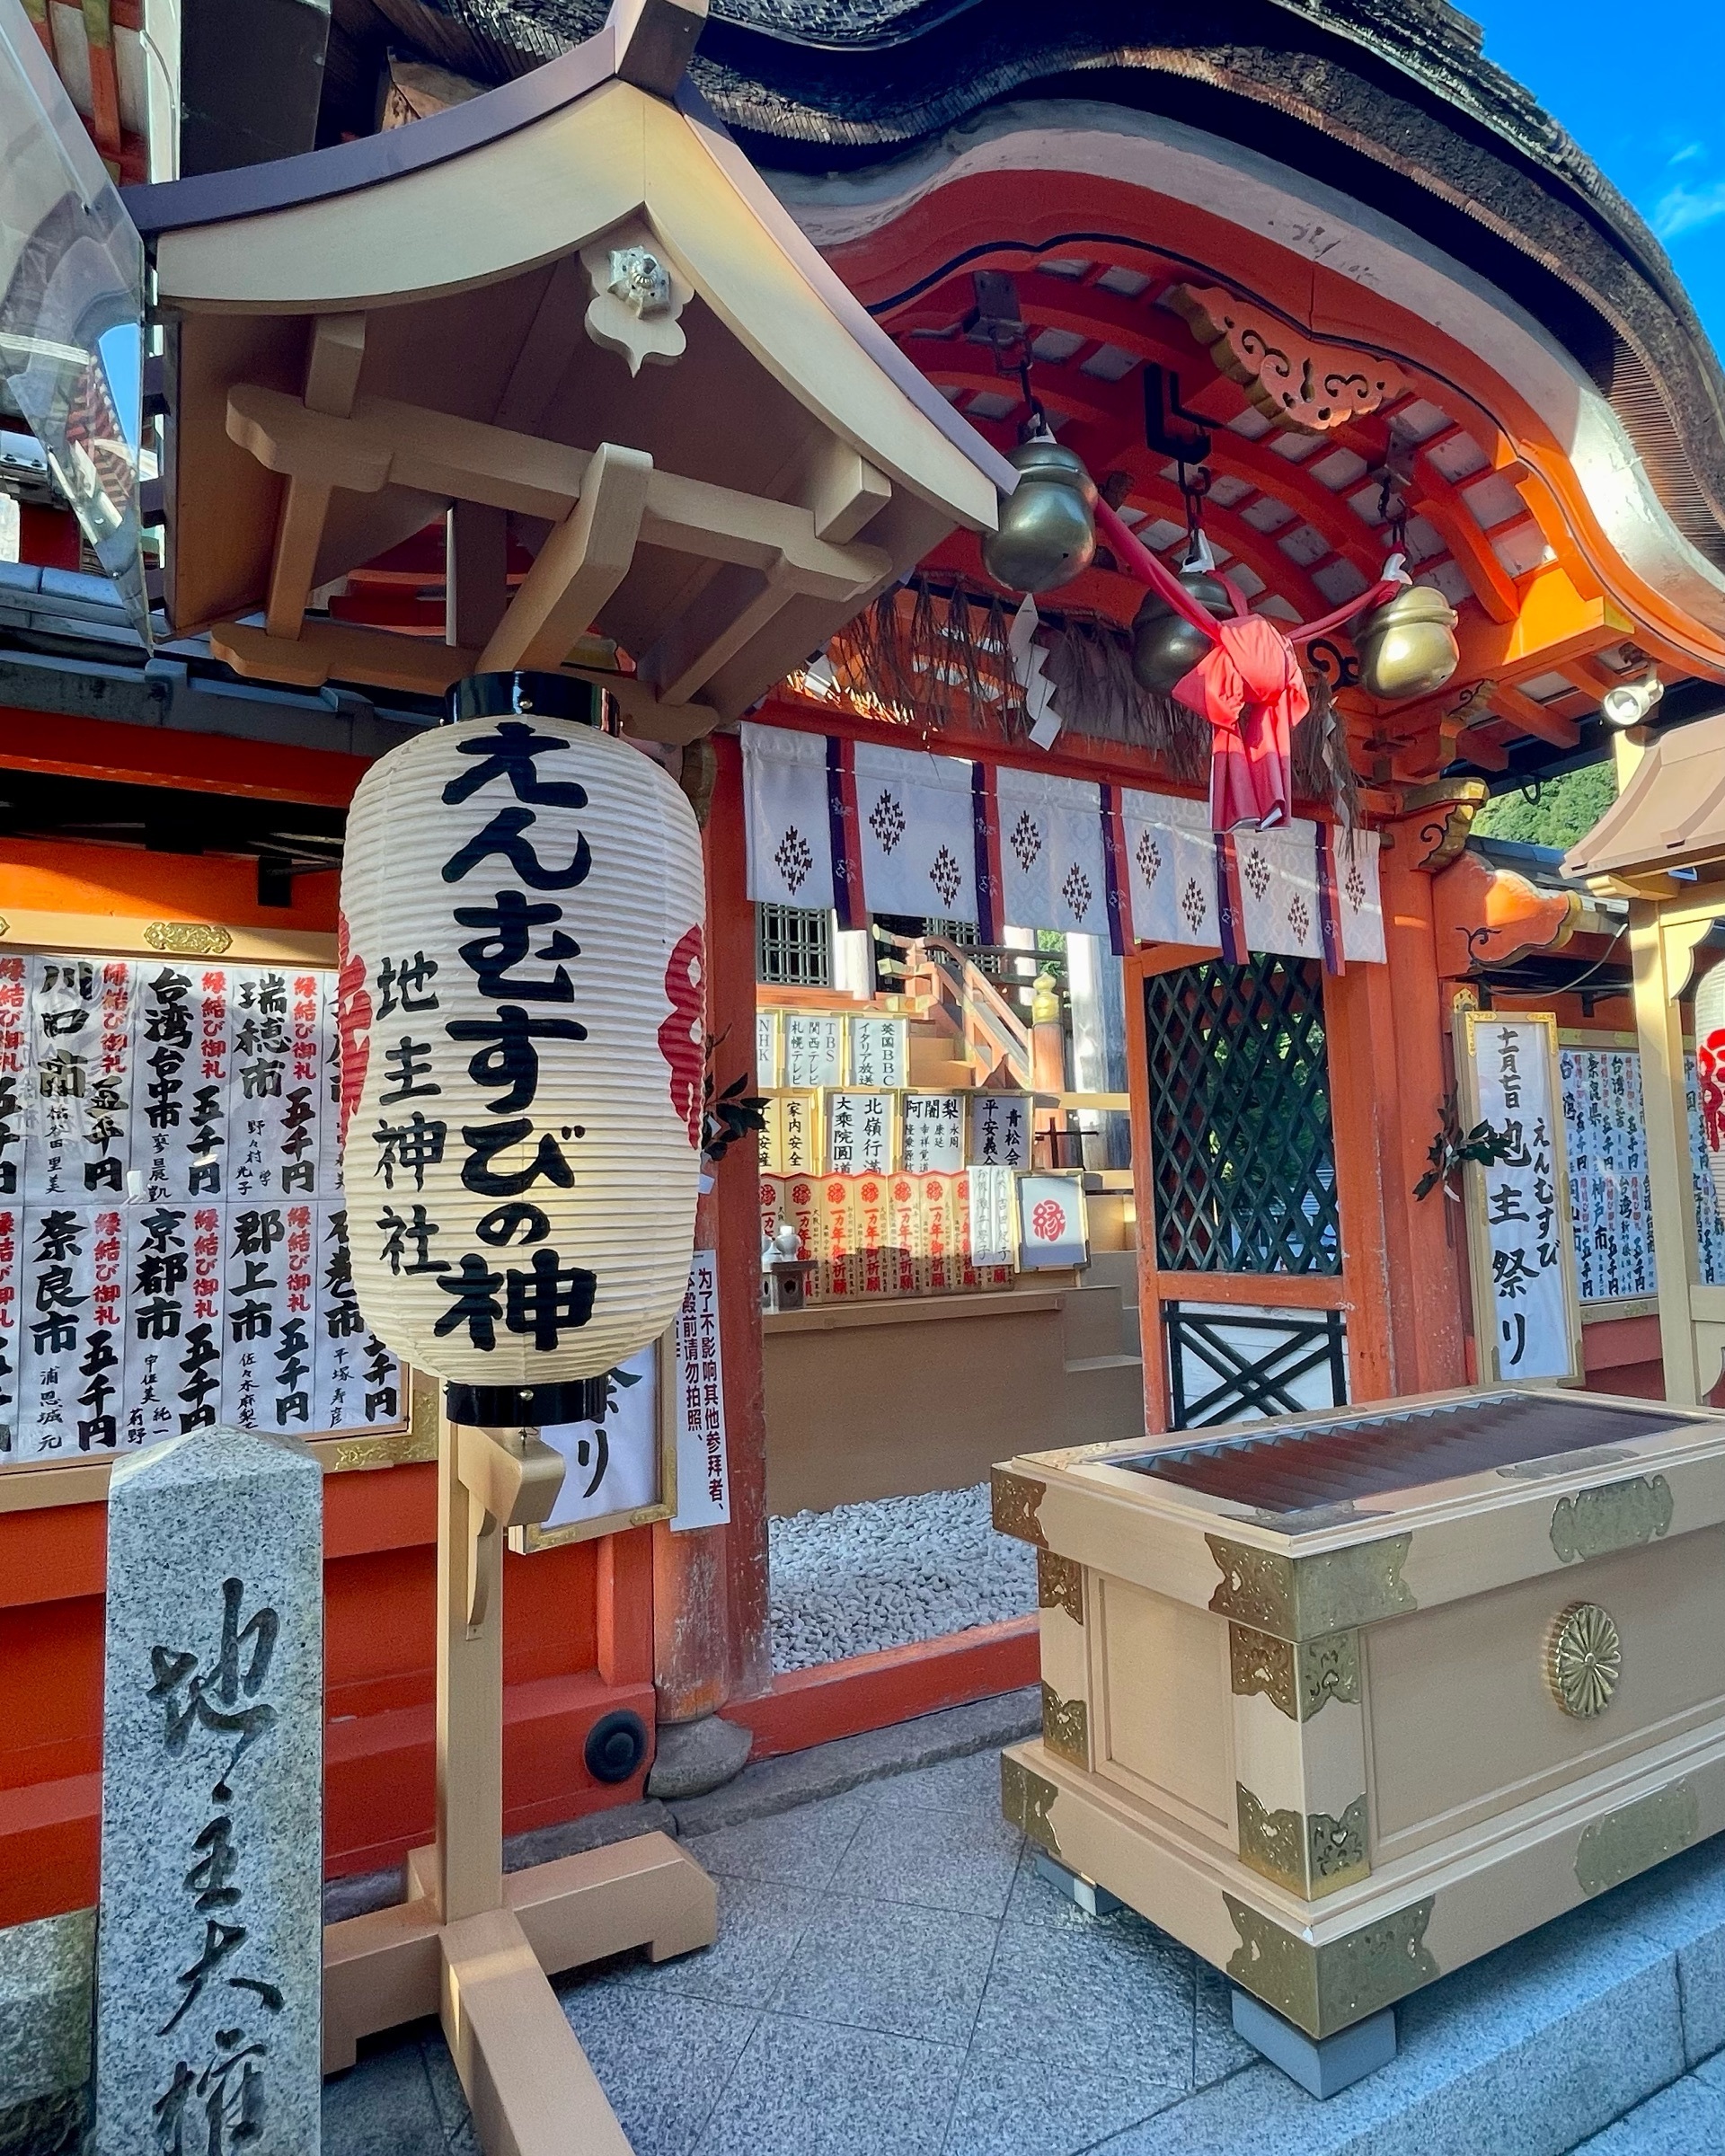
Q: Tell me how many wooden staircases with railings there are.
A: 1